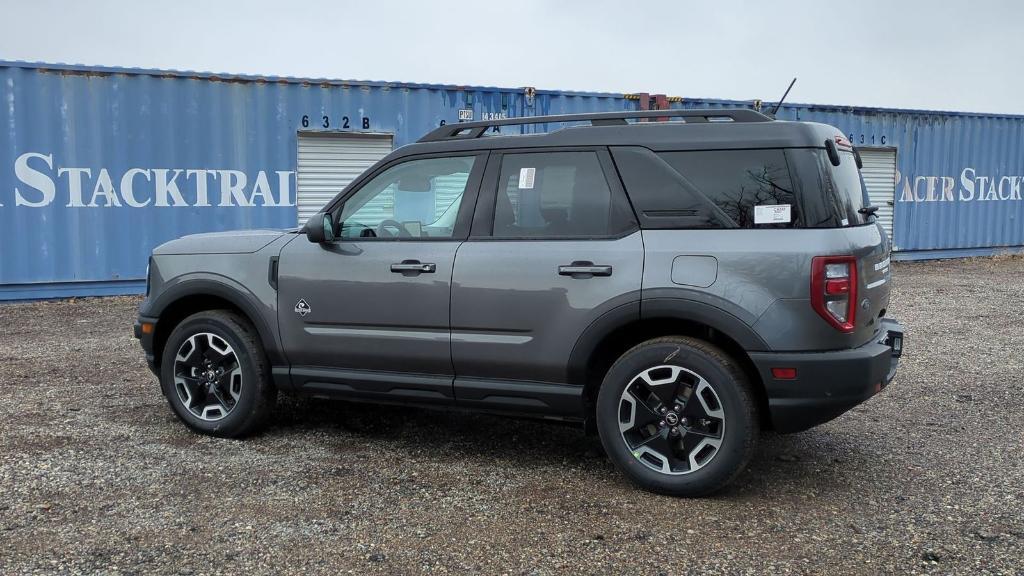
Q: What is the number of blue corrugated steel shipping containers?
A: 2